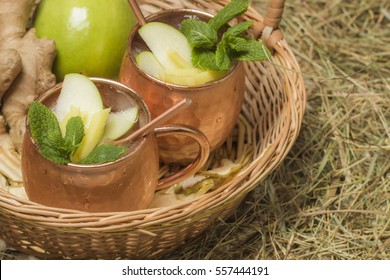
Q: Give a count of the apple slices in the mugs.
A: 4